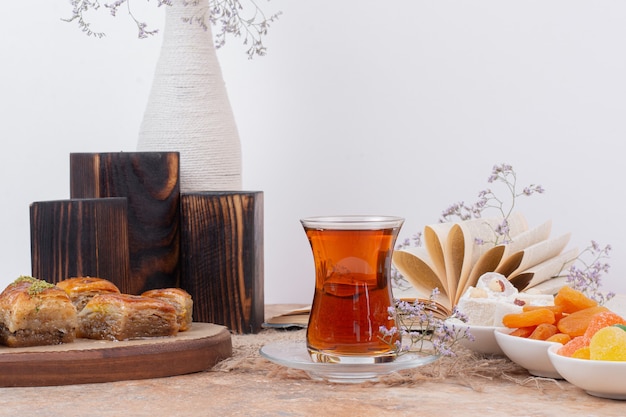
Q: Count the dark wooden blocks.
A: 3